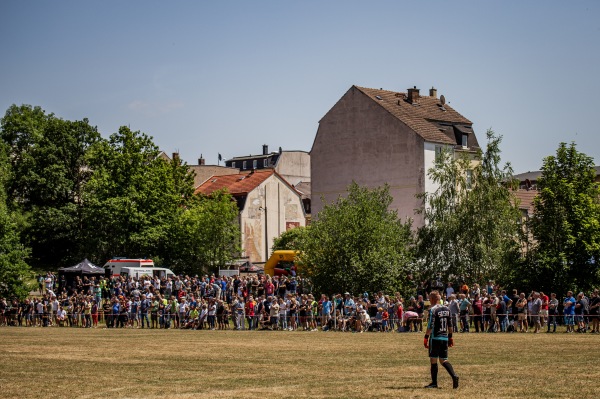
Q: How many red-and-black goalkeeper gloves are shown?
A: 2